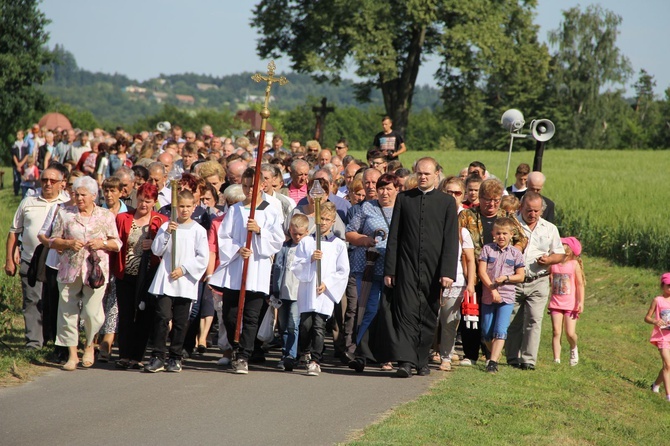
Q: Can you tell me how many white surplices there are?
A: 3